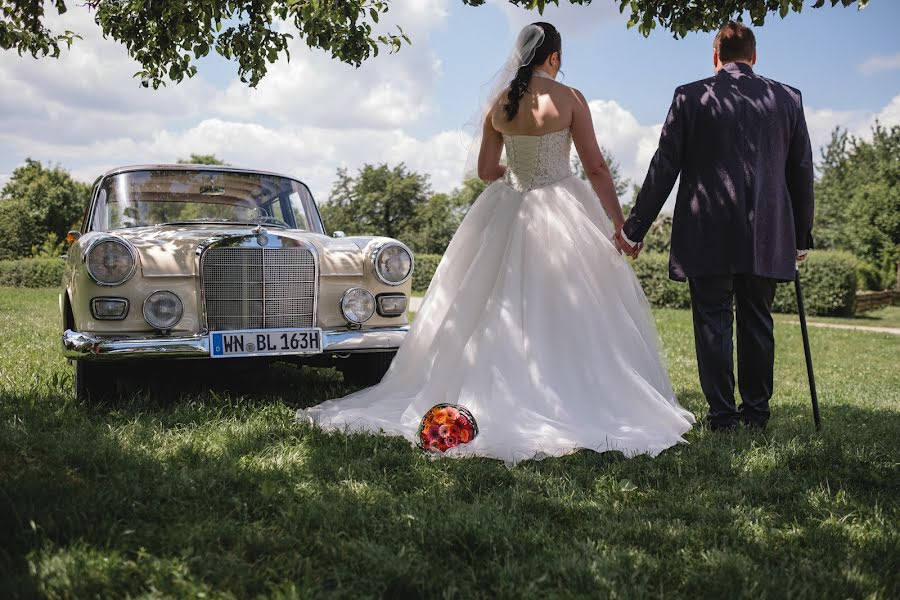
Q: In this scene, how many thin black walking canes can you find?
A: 1